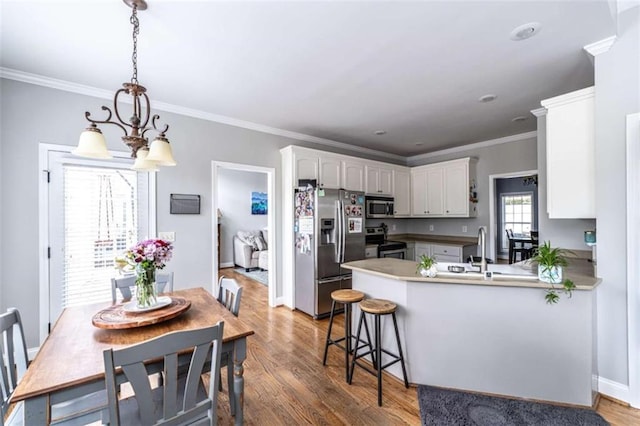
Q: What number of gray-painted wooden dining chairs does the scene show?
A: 4